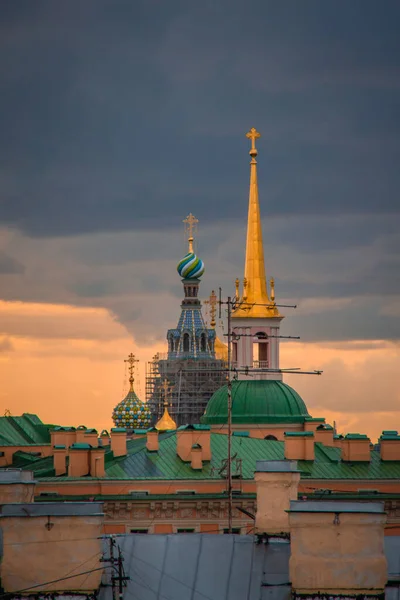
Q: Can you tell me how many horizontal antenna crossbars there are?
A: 3